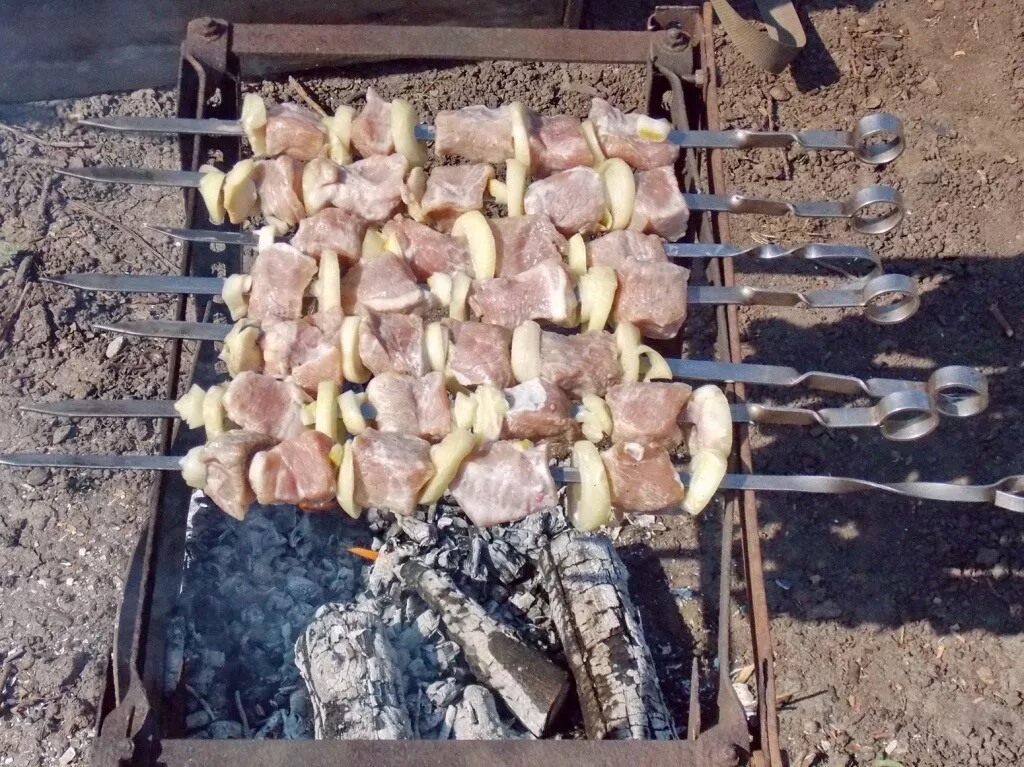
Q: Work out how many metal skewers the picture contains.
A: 7